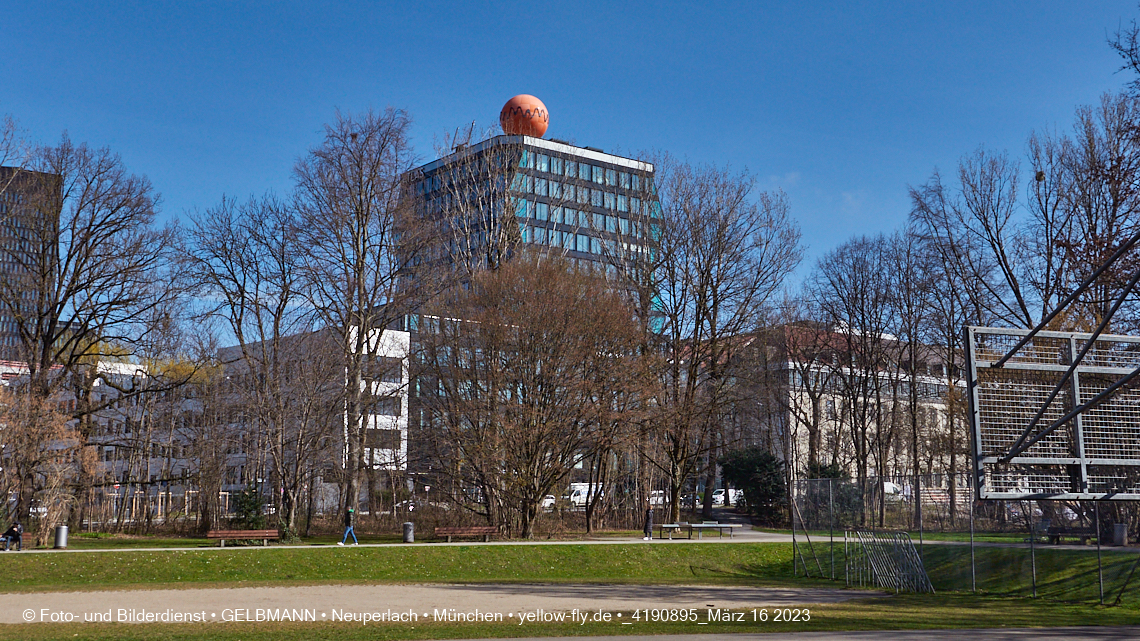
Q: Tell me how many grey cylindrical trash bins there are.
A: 3